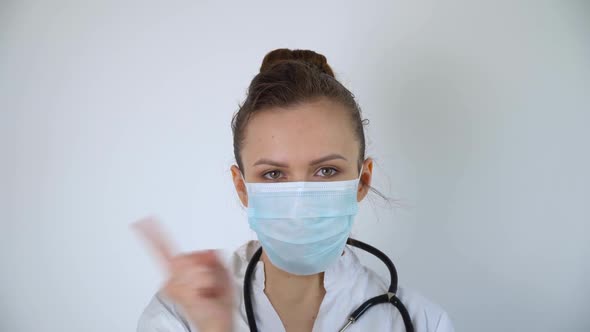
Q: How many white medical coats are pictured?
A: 1